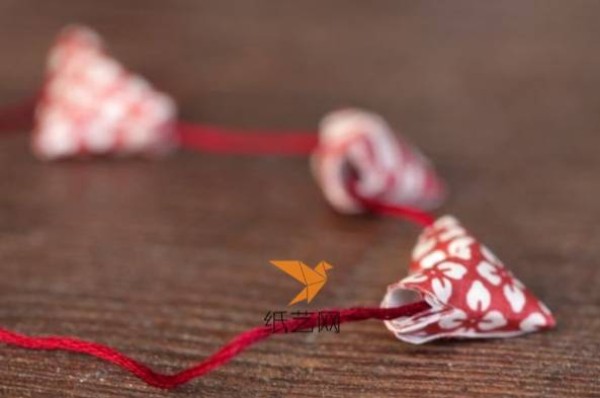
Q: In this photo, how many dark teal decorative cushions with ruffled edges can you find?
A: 0